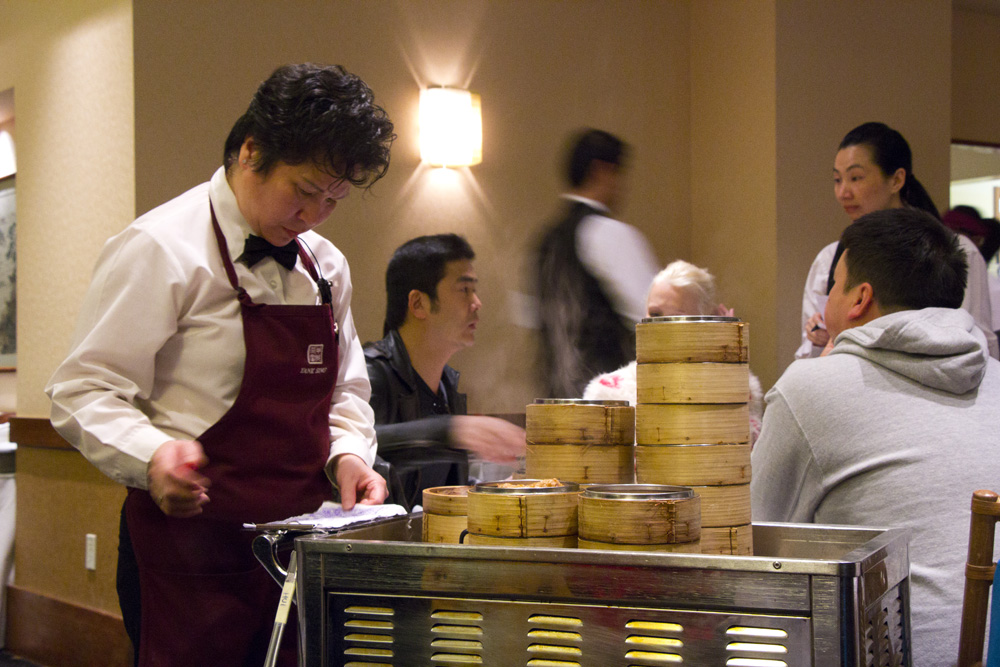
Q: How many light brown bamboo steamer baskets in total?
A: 14